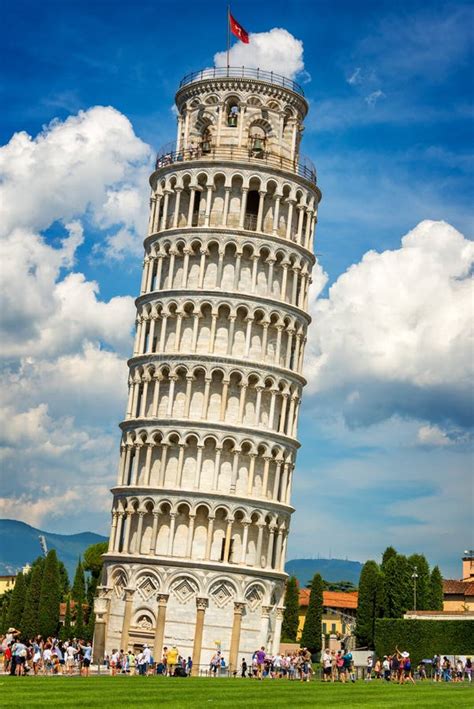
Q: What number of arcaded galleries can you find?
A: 6